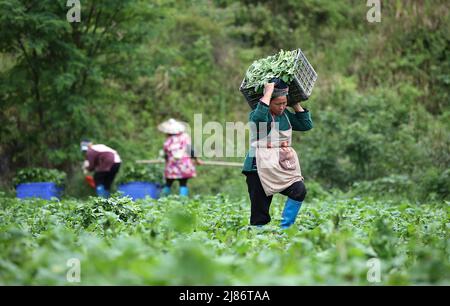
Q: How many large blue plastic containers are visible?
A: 2